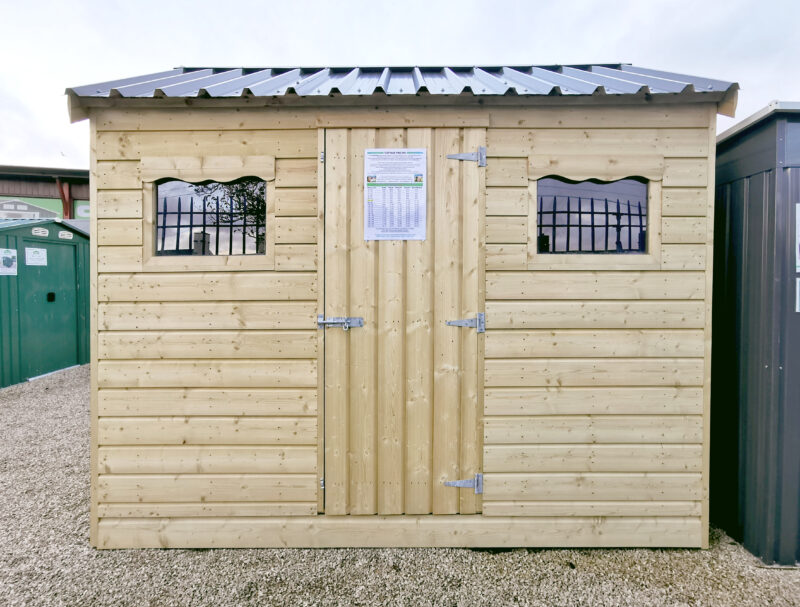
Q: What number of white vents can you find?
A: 2